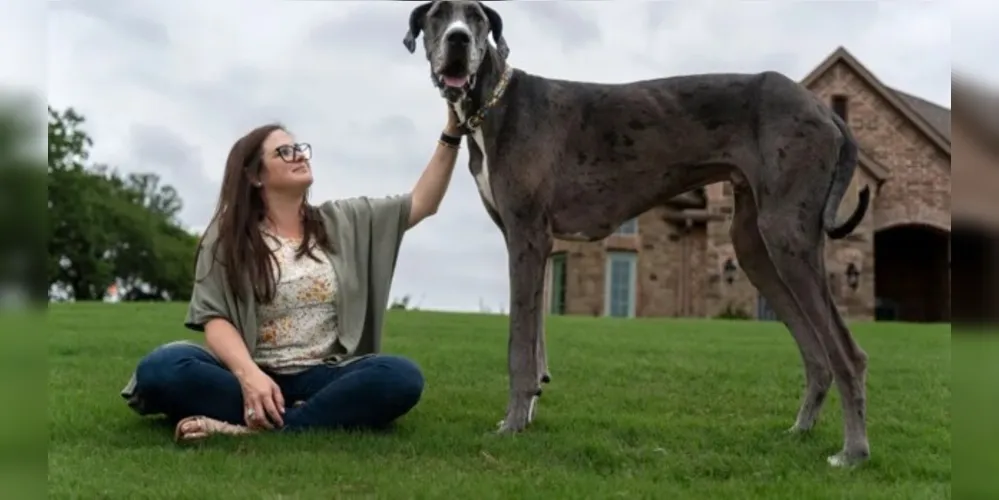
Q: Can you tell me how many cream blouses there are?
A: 1